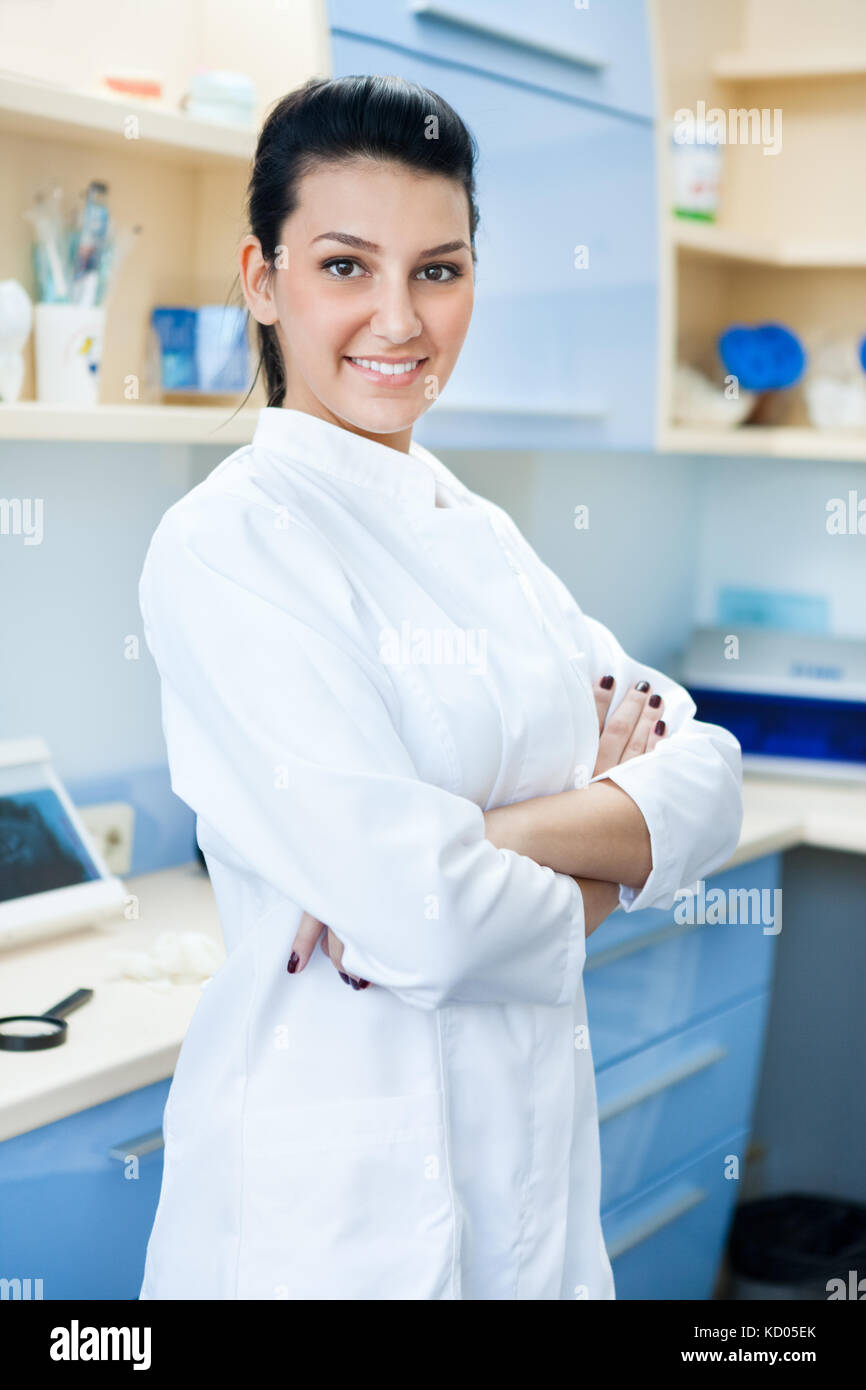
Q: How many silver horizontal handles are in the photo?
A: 6